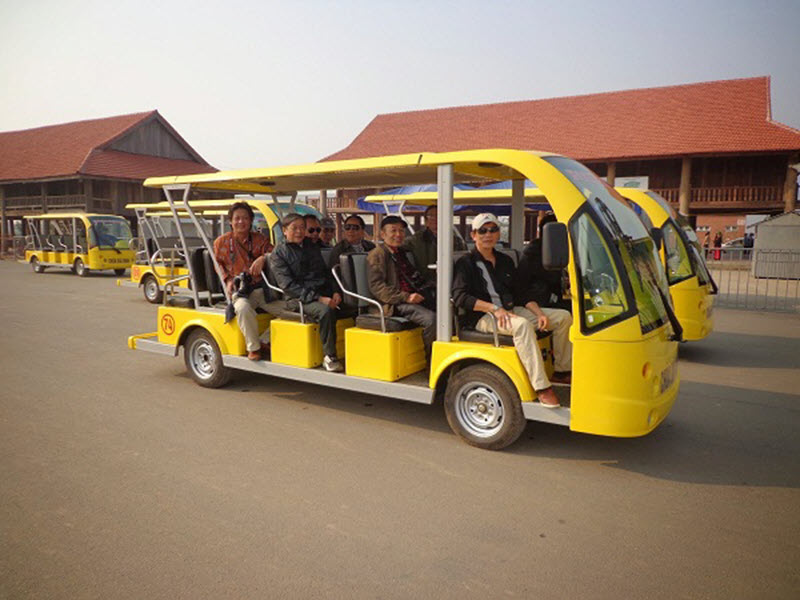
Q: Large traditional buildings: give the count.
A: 2